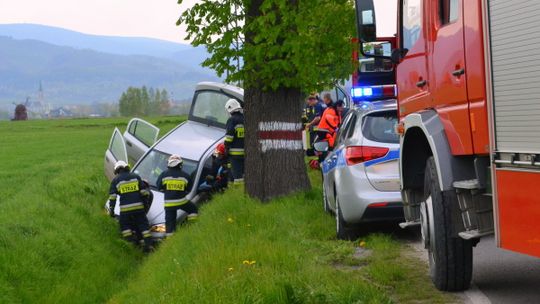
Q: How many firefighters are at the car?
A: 4